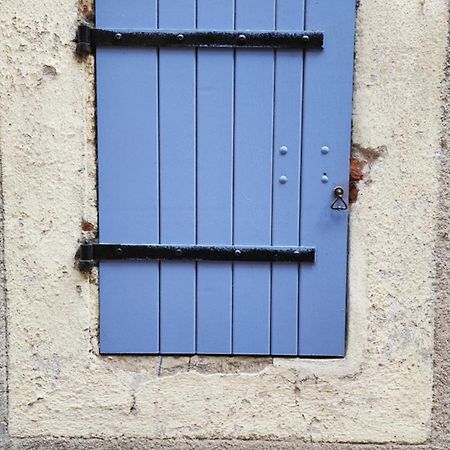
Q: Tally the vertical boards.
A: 6